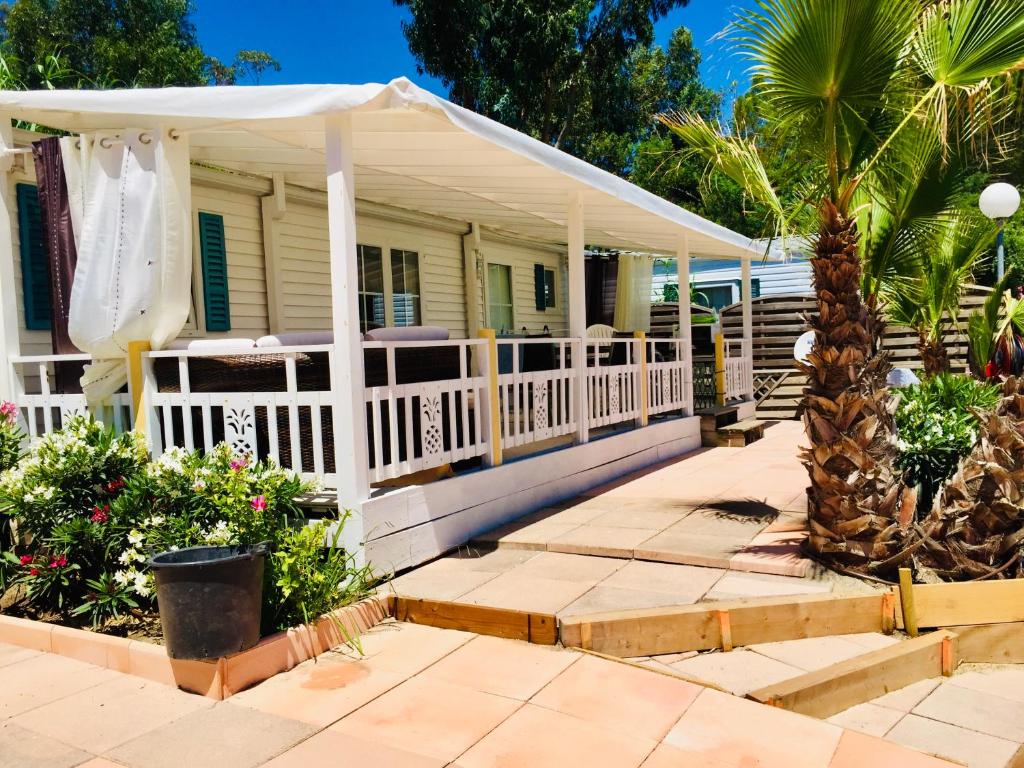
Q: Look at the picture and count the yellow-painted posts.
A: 4